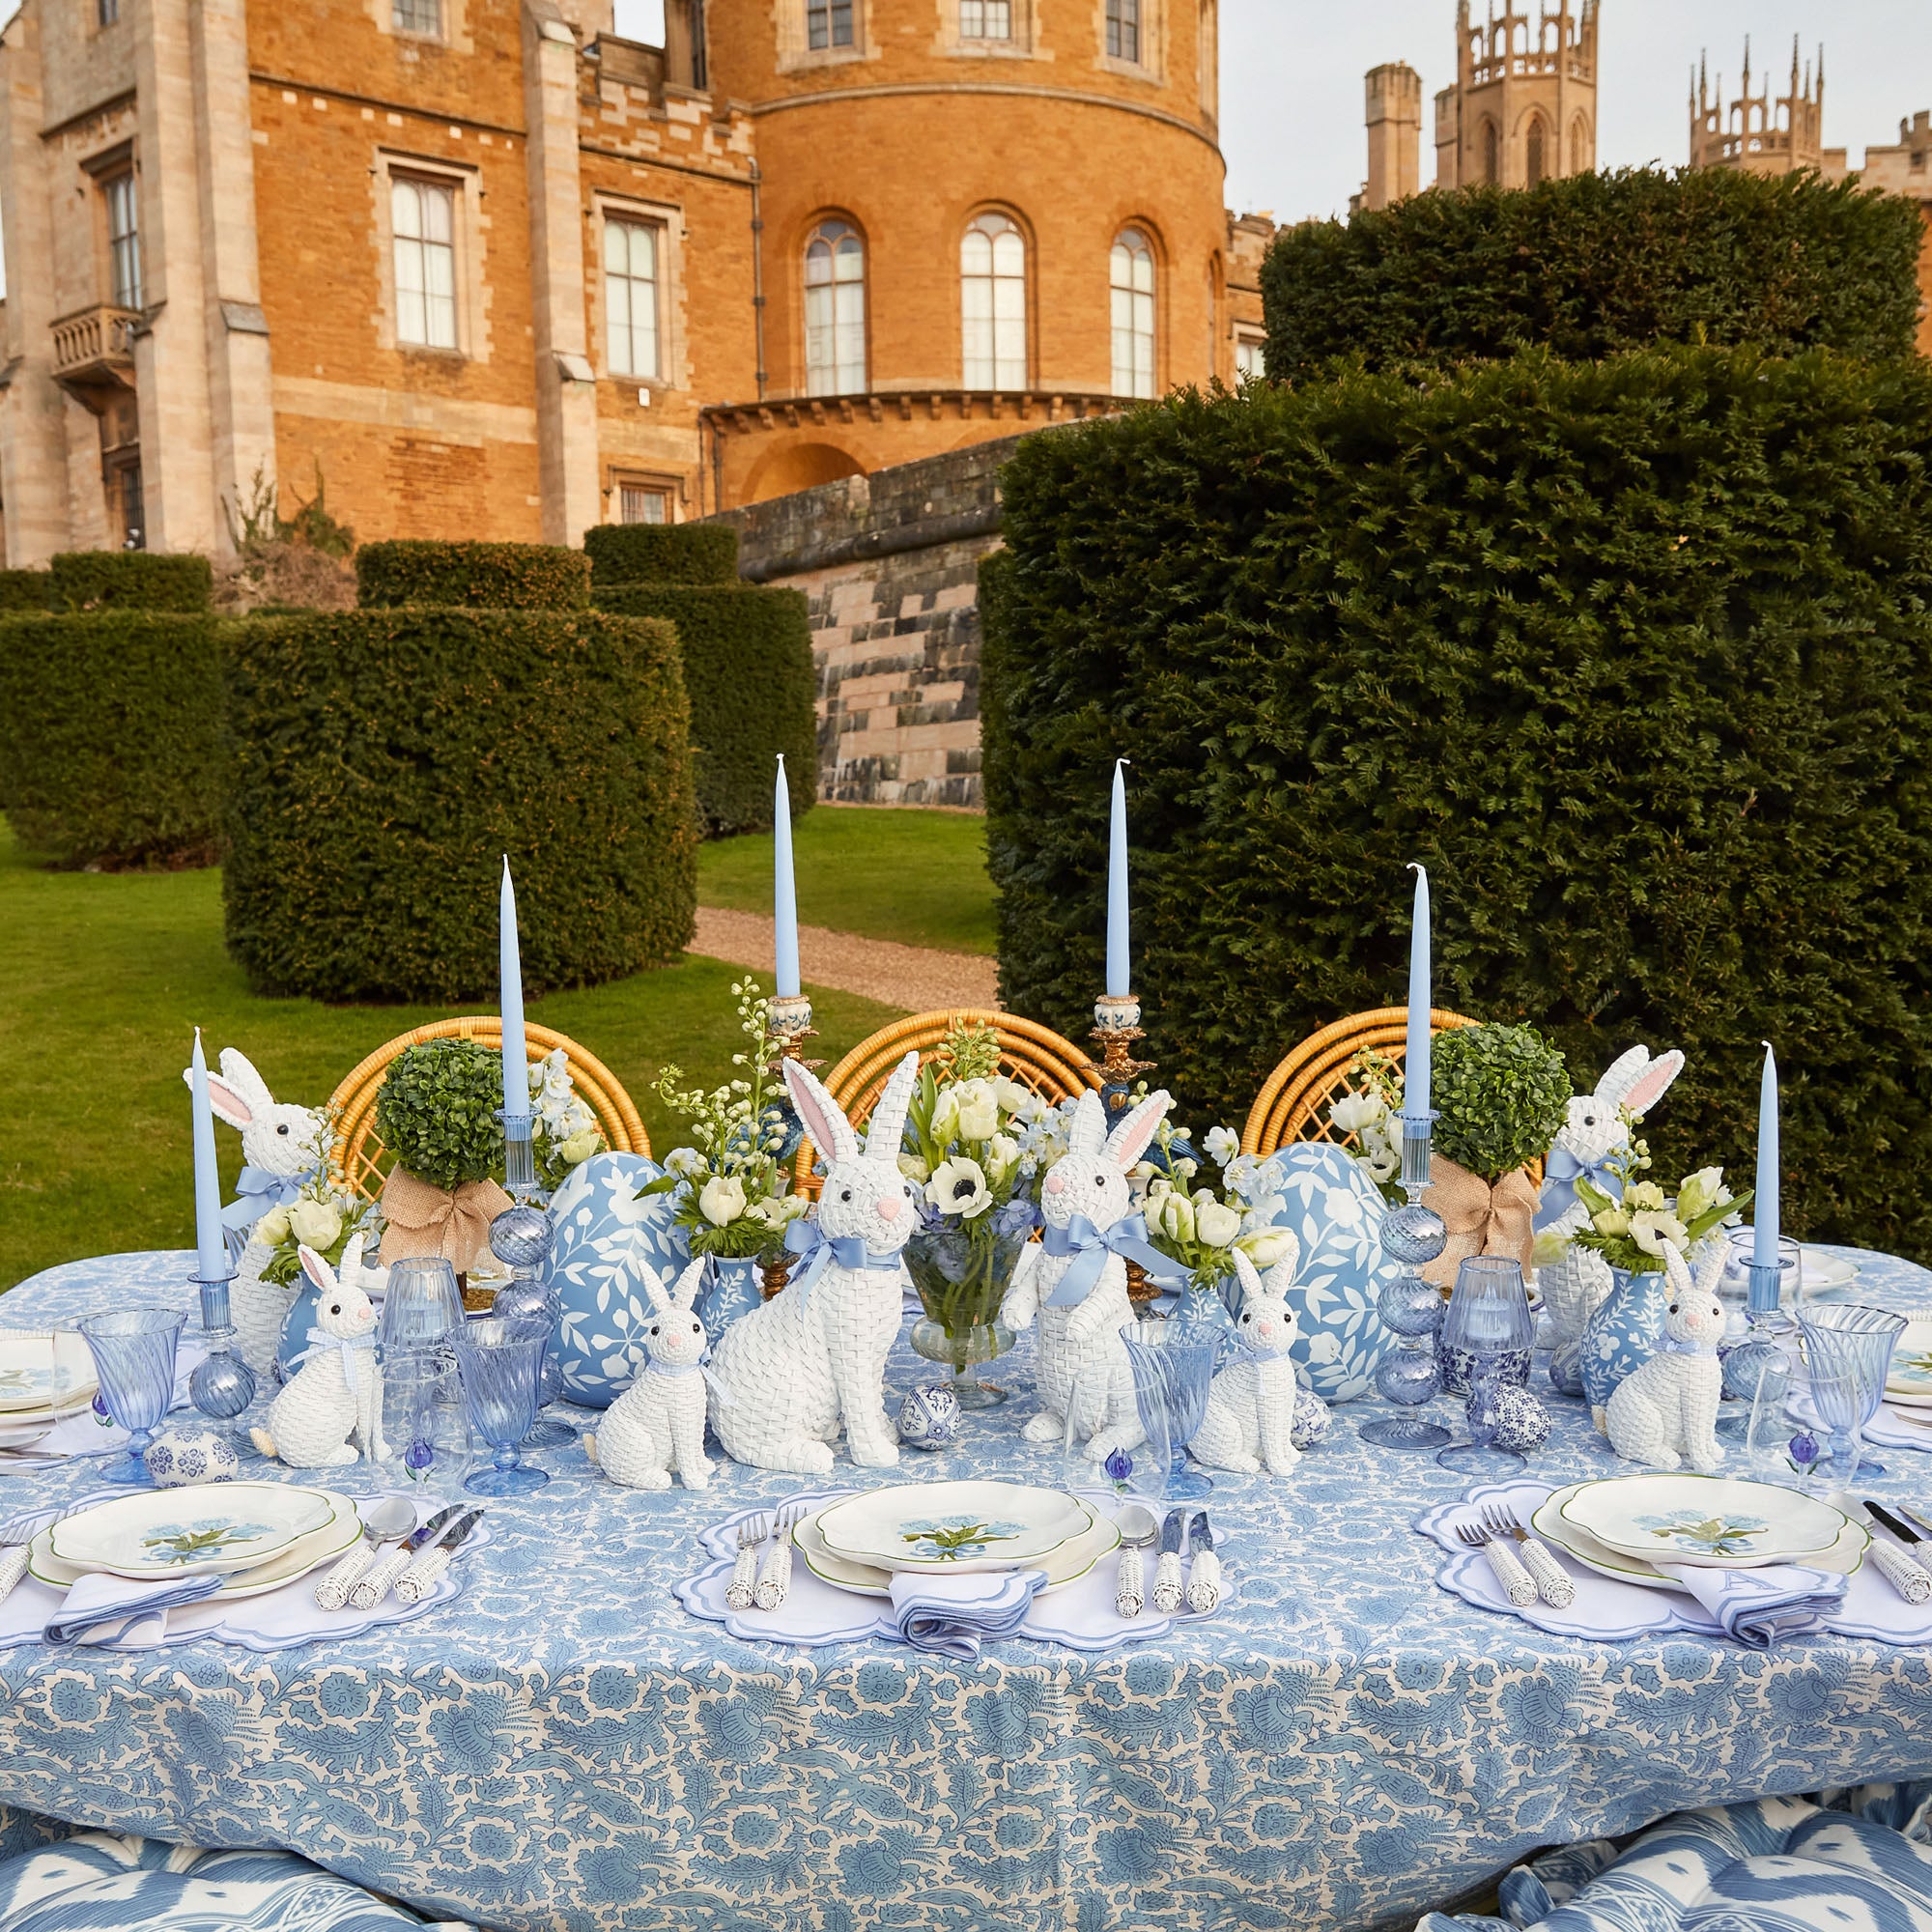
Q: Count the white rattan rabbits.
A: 8